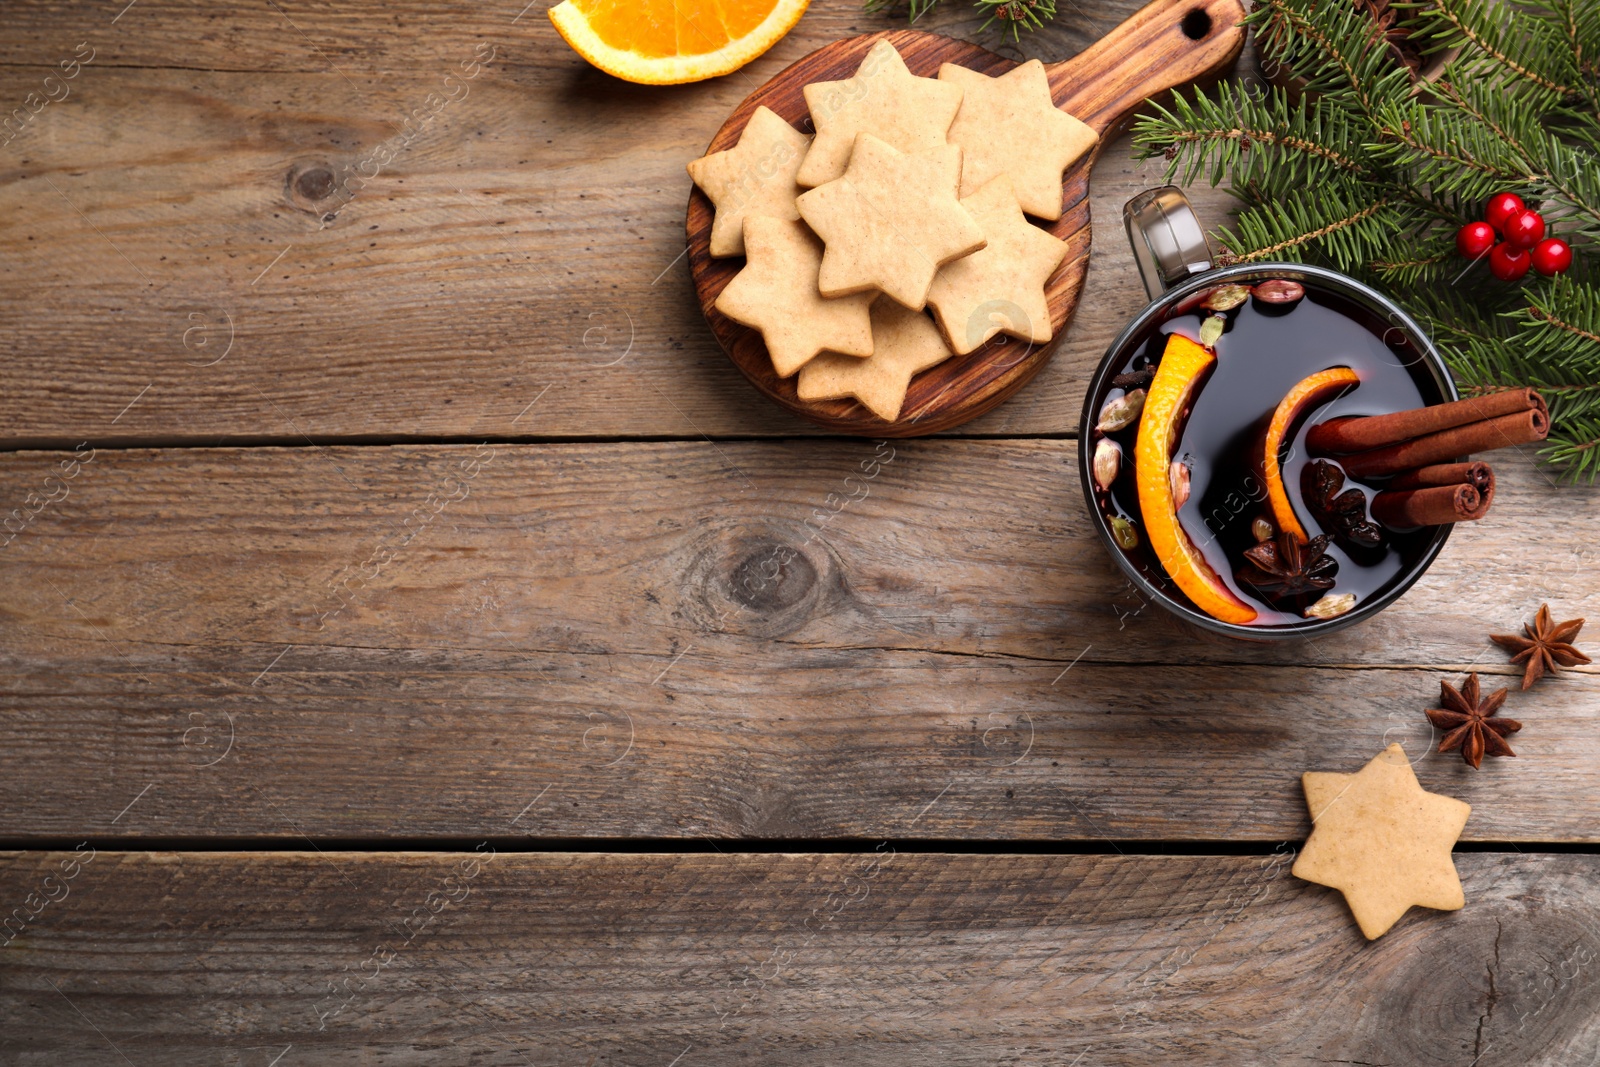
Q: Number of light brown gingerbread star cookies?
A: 8